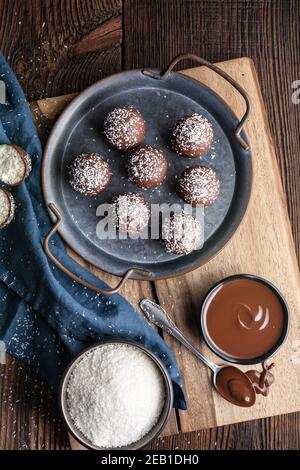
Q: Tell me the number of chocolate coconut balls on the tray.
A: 7